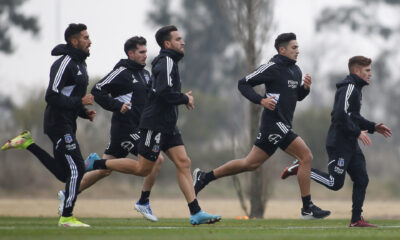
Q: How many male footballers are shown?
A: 5